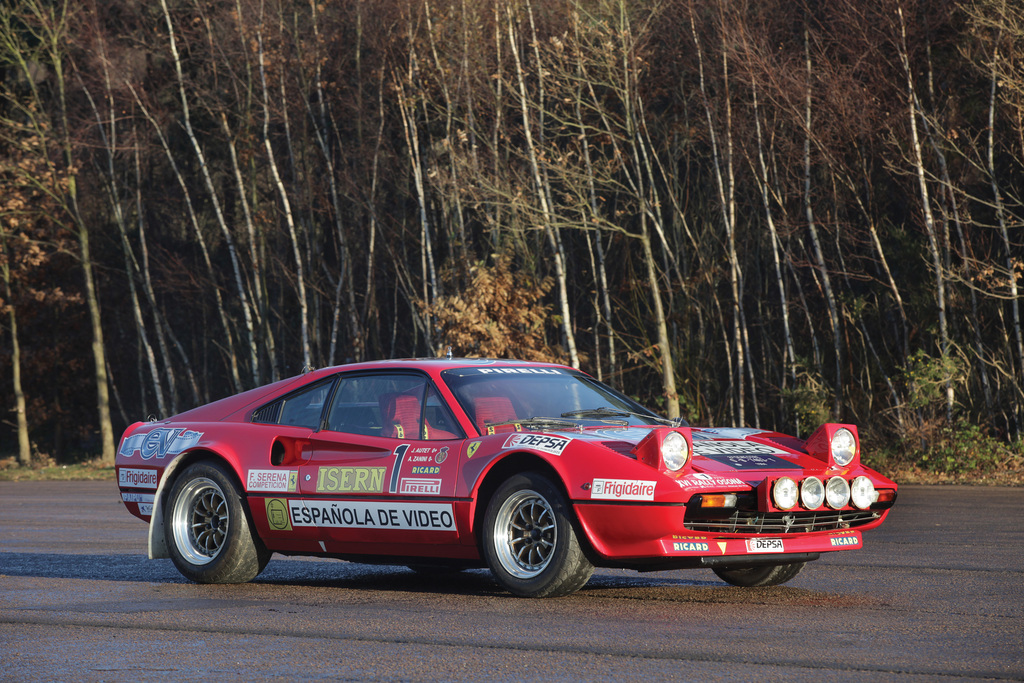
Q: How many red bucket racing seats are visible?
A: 2